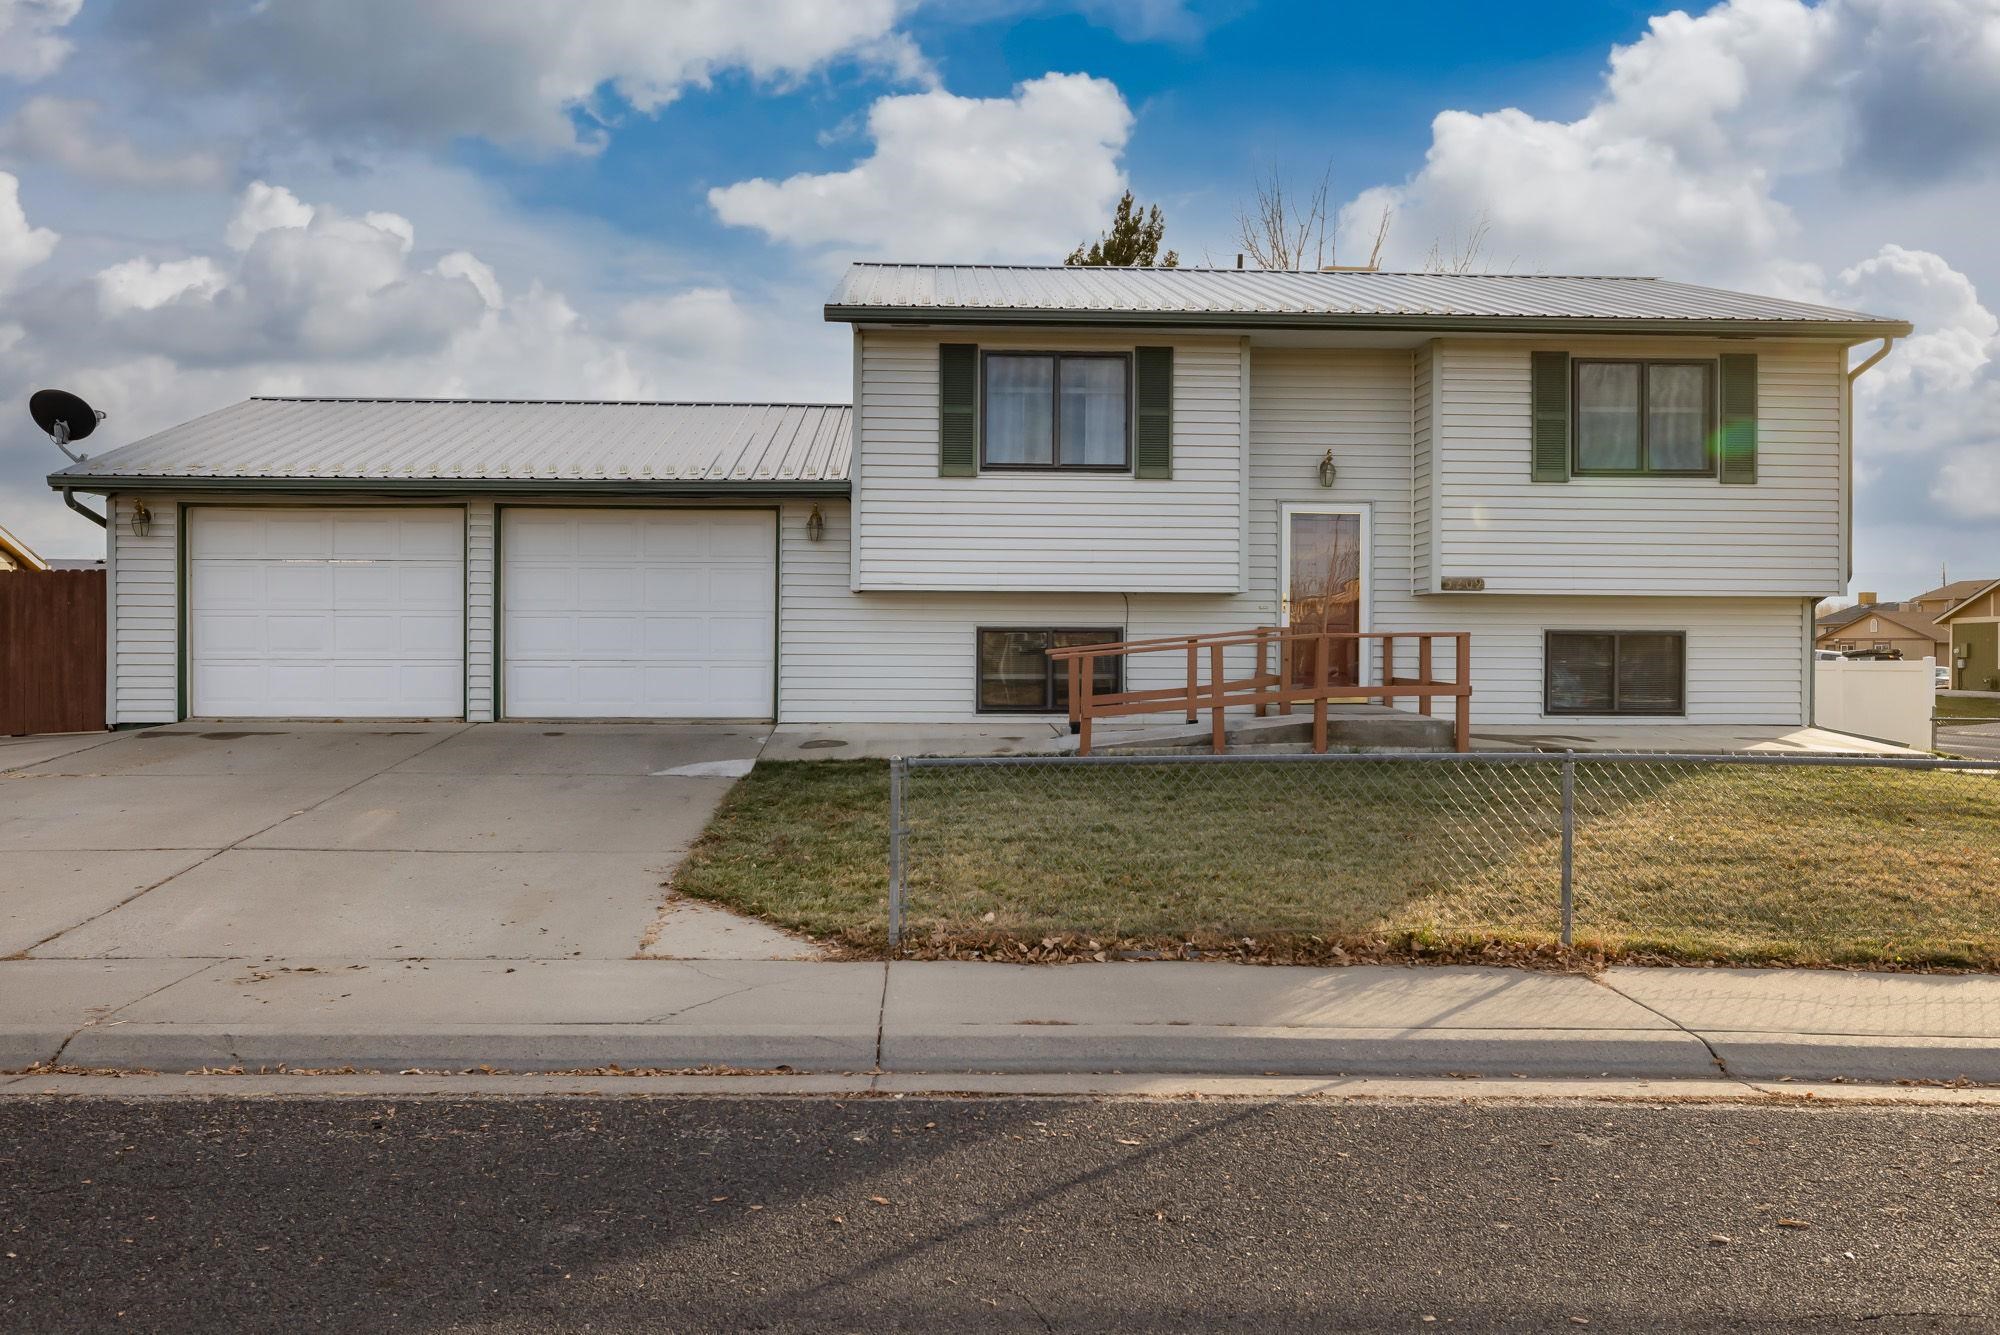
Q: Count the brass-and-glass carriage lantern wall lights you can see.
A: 3